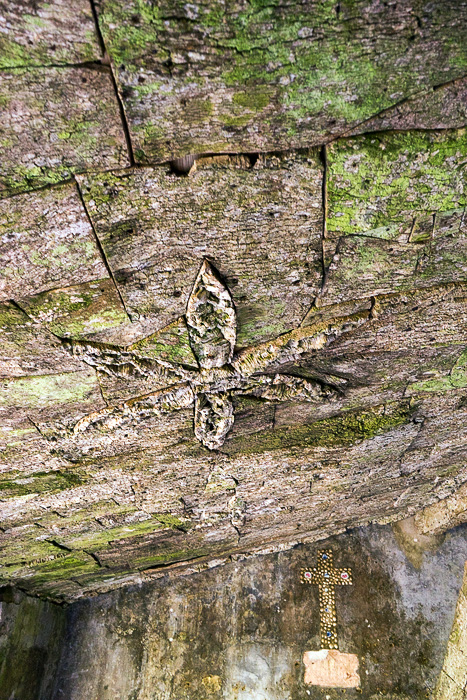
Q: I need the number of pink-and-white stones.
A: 2